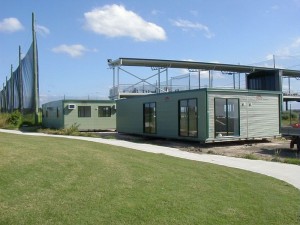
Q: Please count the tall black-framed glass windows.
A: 3